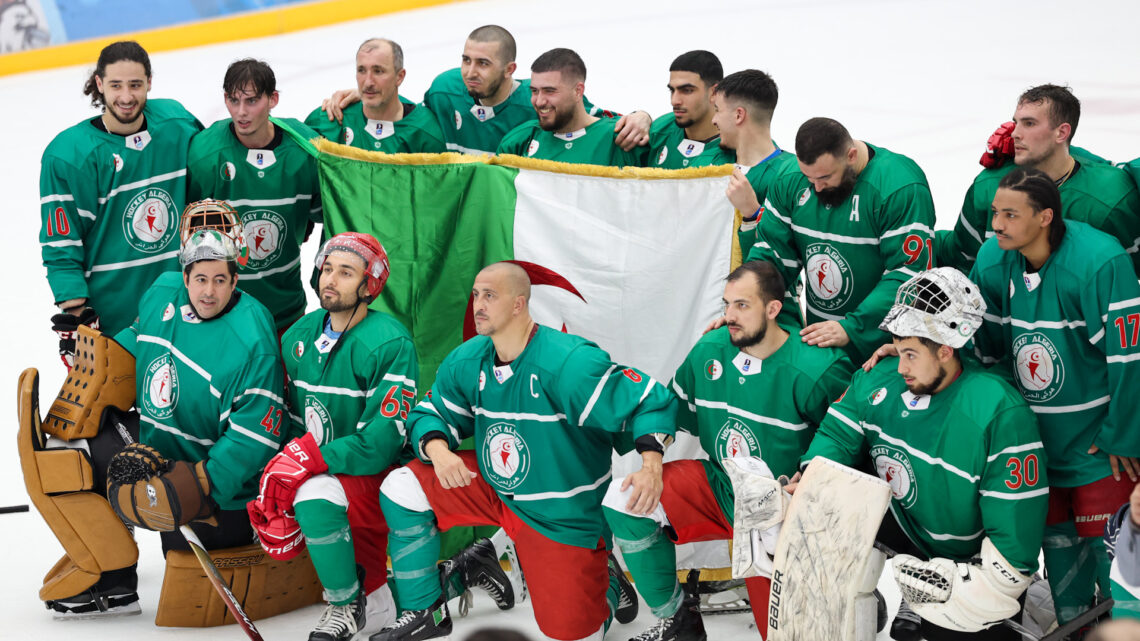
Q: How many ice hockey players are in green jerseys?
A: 15